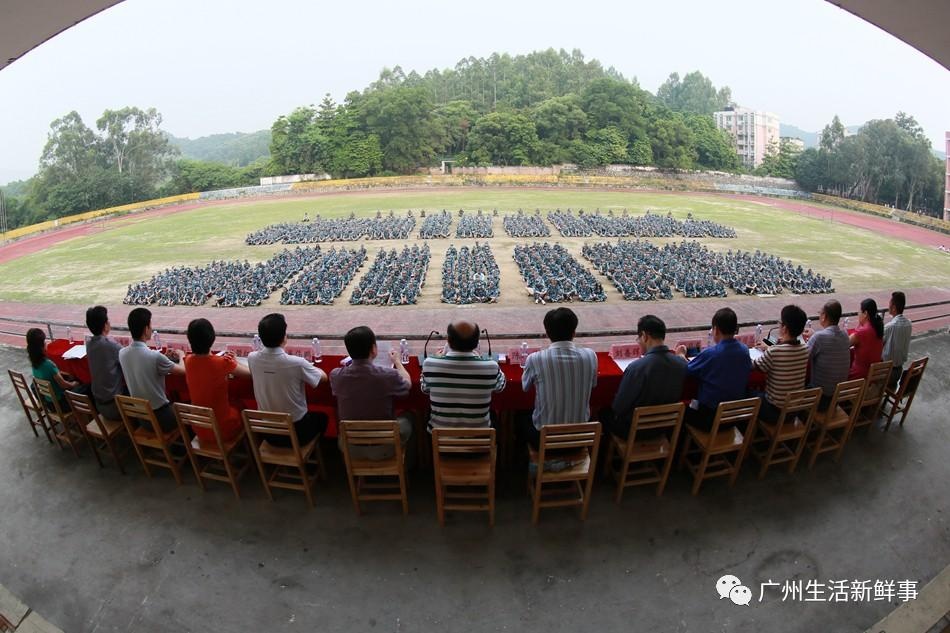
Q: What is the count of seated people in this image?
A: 14